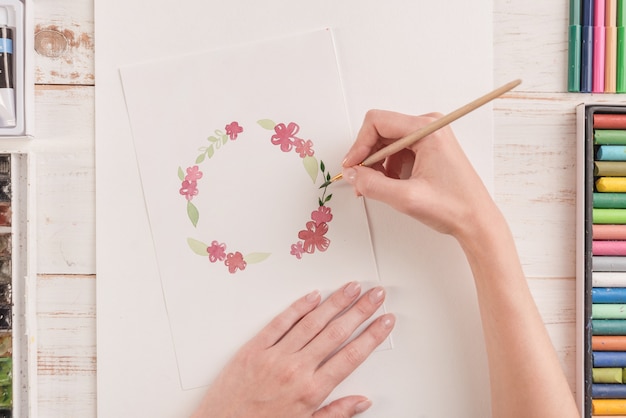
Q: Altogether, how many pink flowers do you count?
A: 10